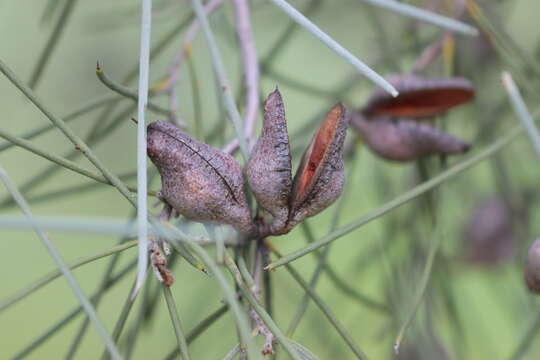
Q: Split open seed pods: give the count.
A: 2